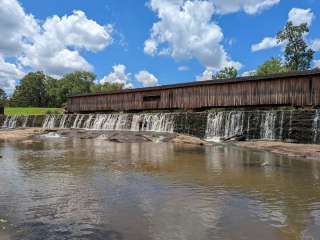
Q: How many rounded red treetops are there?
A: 0